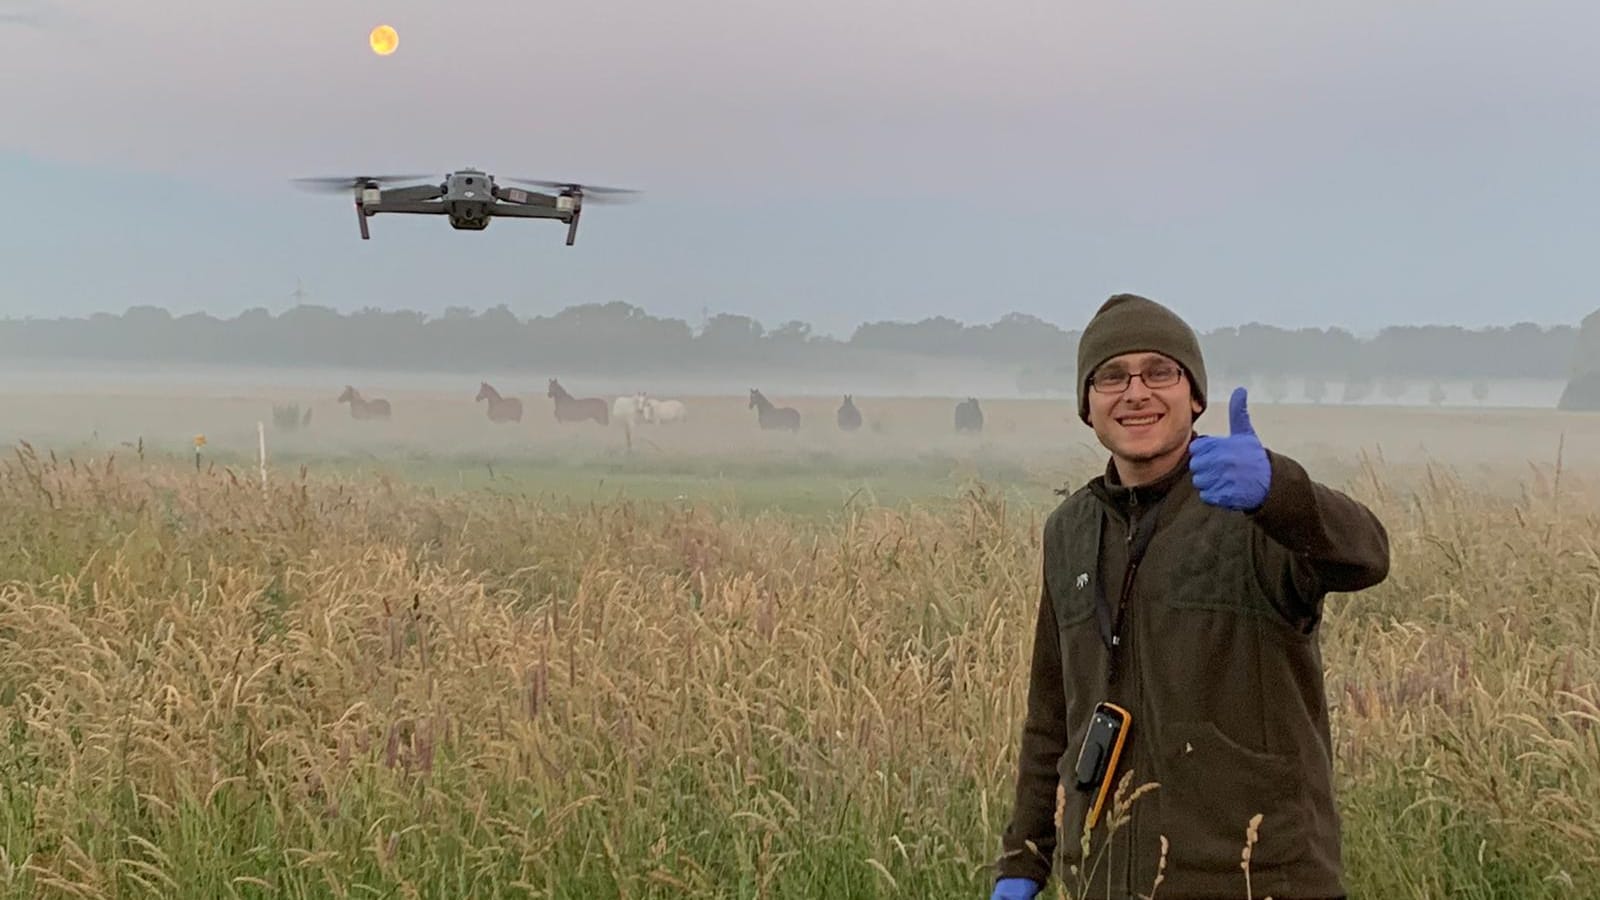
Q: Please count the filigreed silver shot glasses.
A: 0